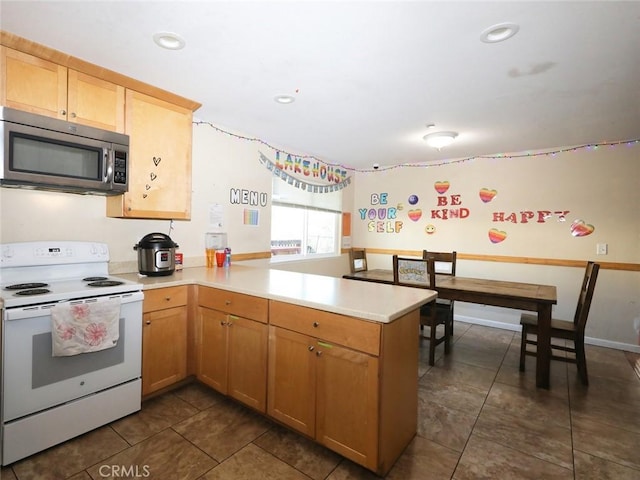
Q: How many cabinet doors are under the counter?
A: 5